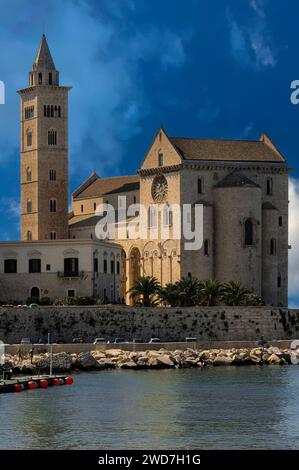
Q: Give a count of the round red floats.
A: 5